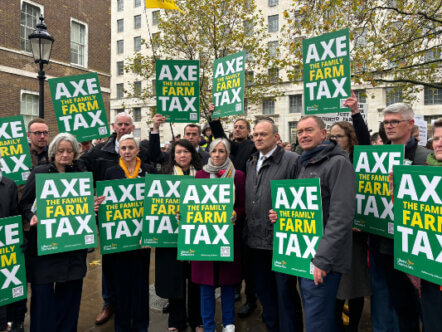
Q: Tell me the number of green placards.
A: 13